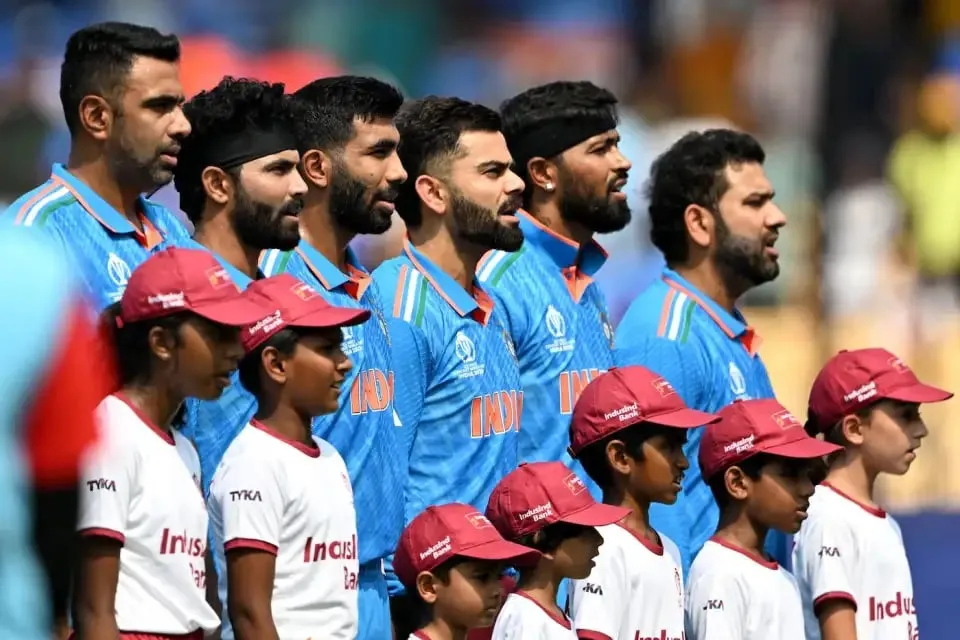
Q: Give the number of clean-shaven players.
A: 0